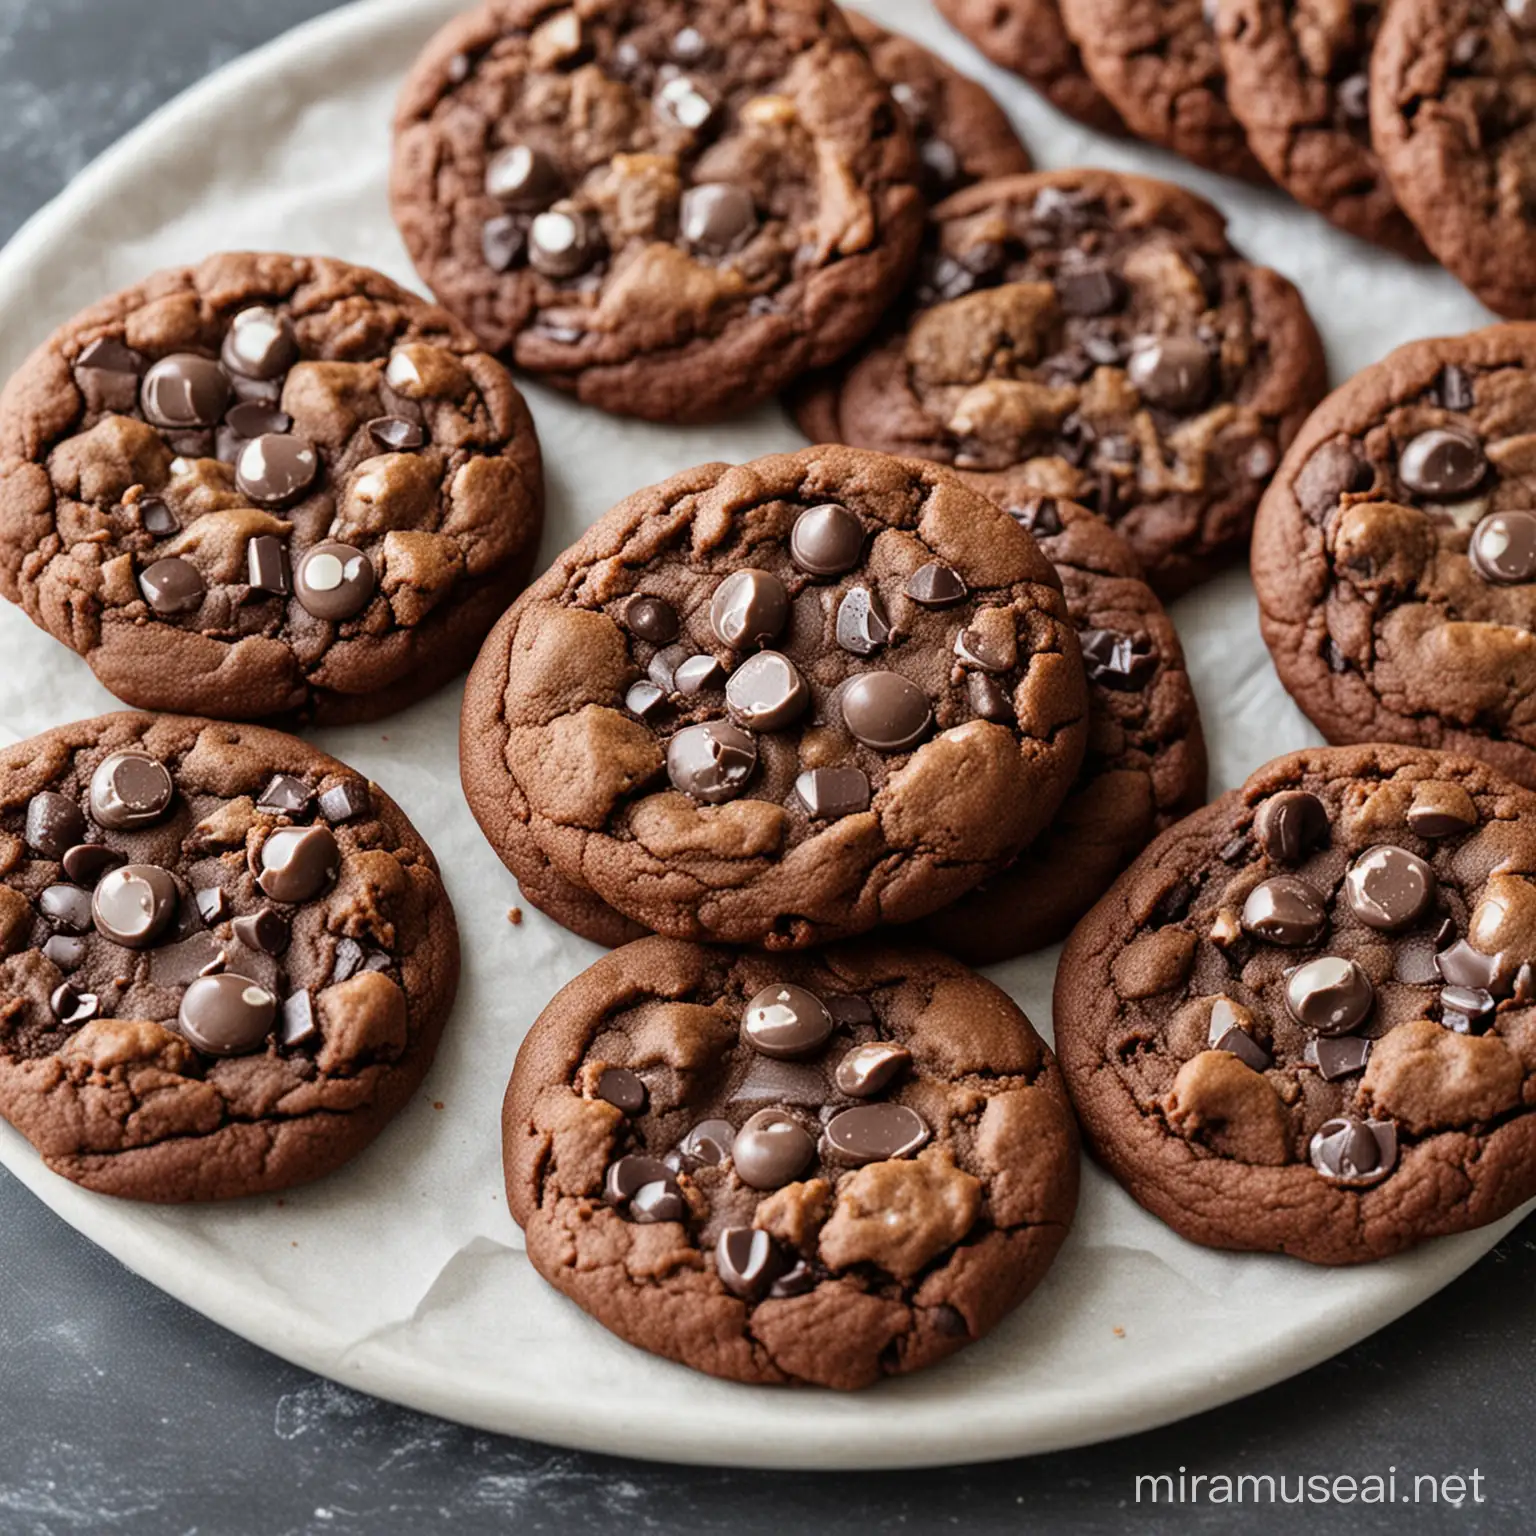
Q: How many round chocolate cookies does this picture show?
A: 14